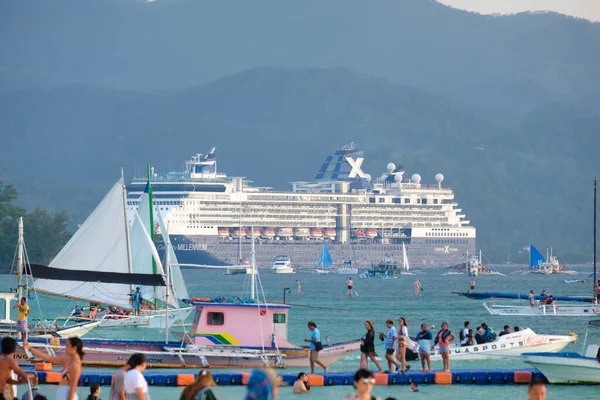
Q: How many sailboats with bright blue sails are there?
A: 2